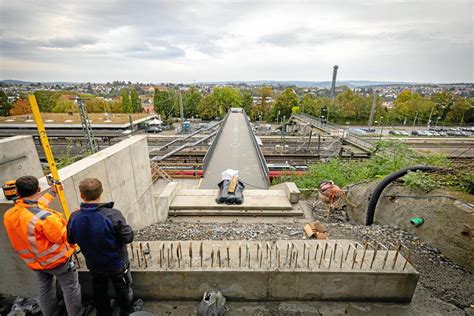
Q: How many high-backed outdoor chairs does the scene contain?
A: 0